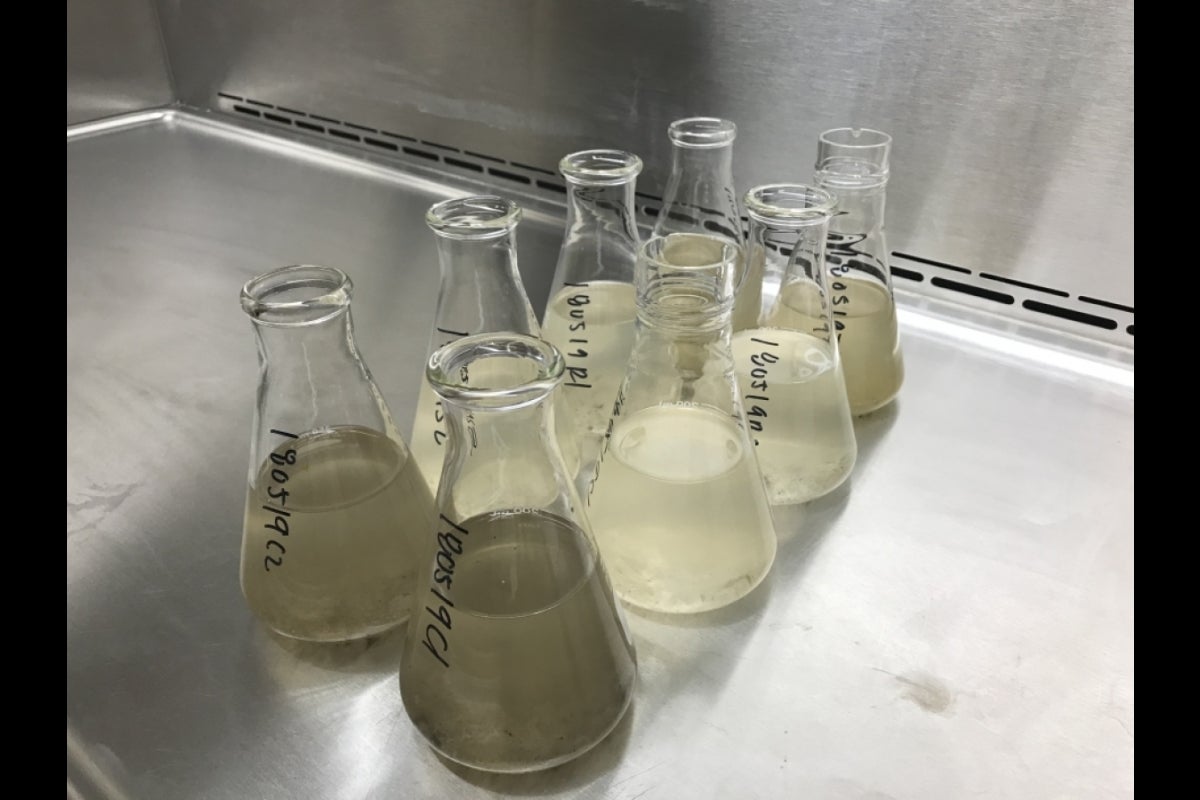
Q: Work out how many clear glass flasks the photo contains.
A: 8